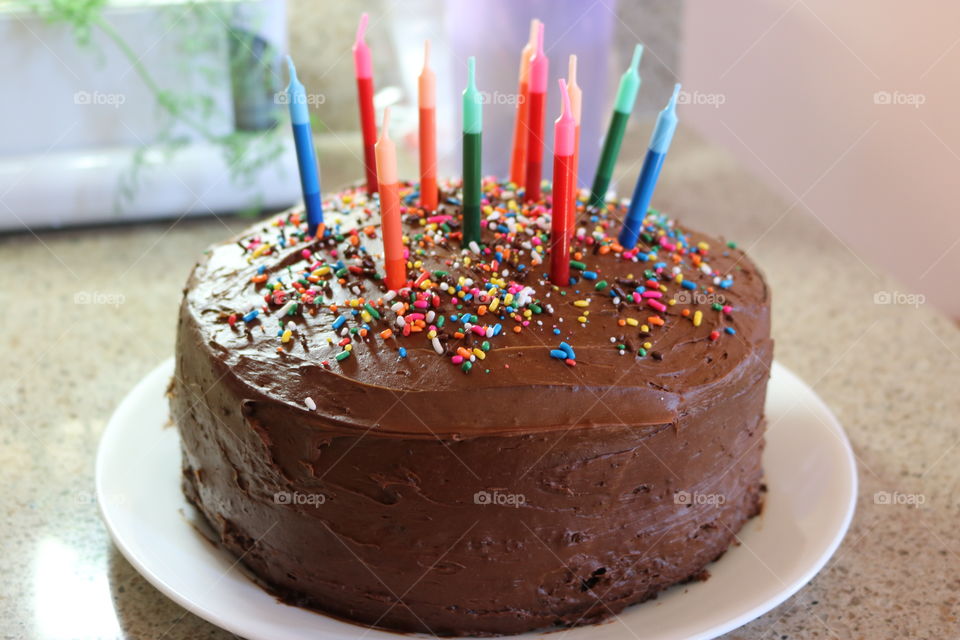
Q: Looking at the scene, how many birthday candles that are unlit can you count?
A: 11